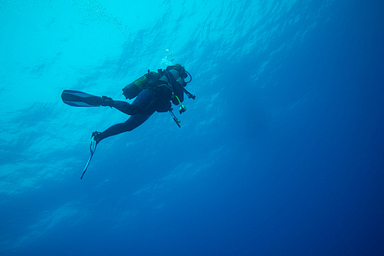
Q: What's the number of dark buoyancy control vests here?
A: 1